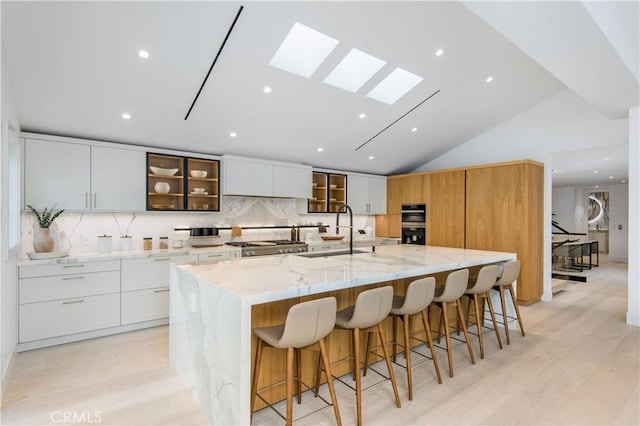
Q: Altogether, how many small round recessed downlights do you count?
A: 15